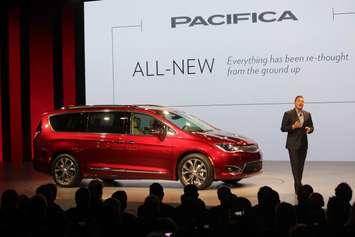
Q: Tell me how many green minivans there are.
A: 0